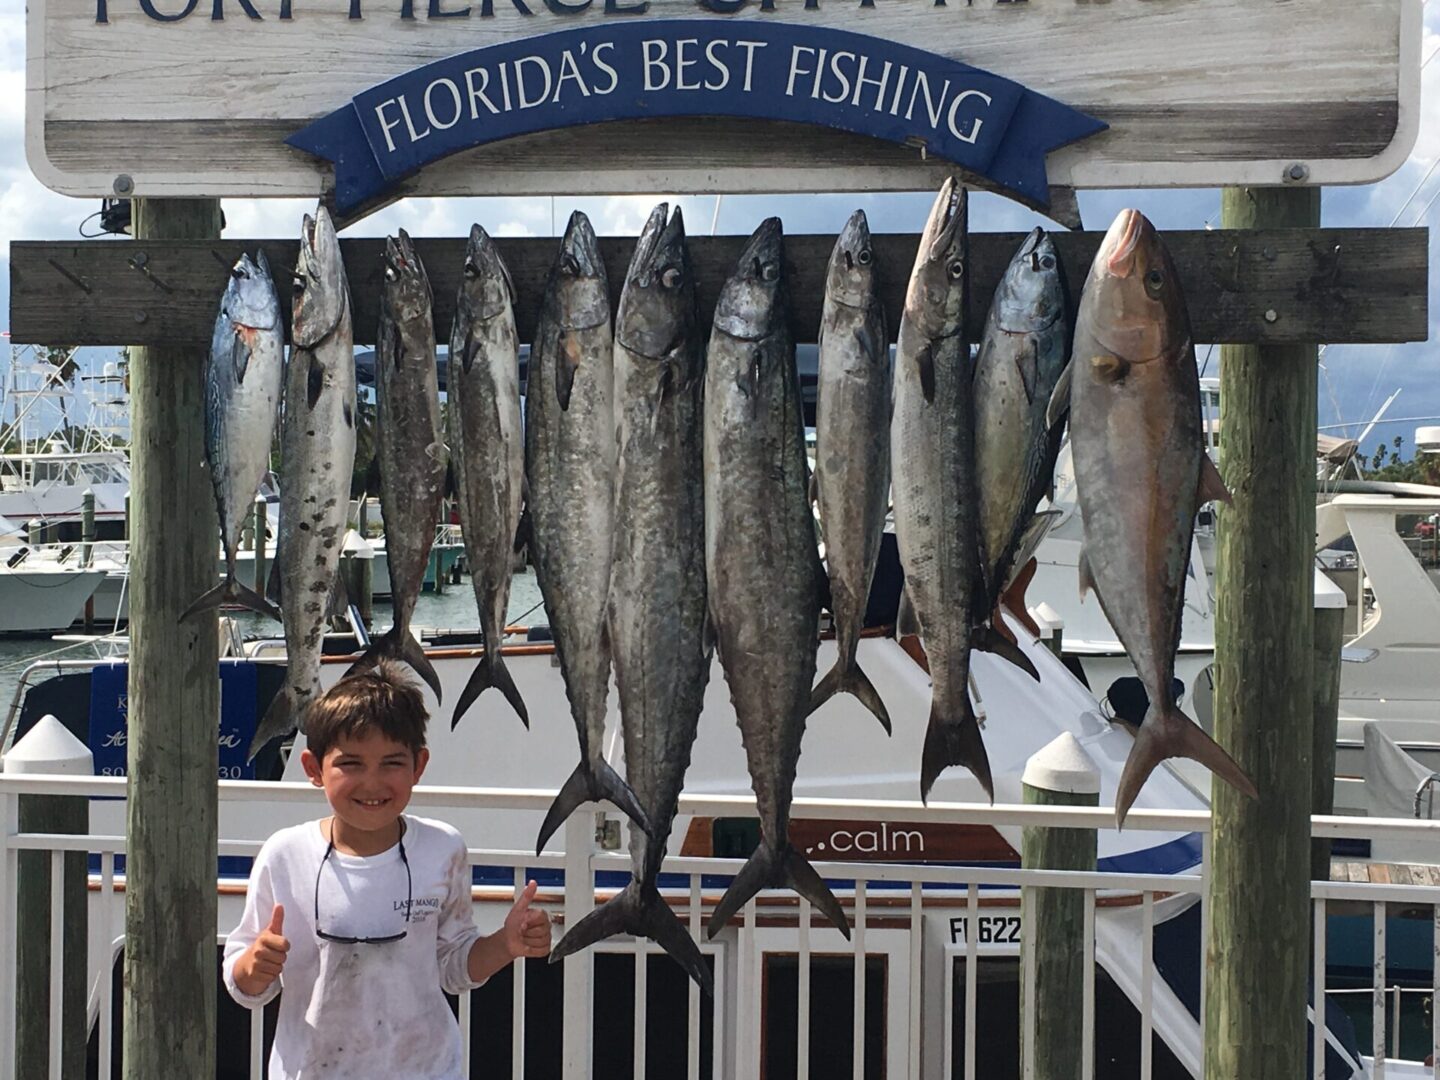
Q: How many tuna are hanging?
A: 2